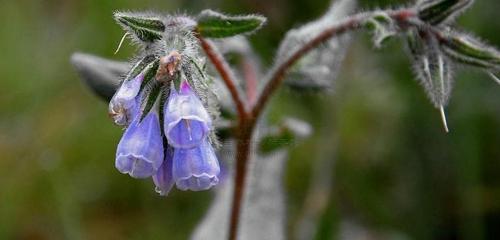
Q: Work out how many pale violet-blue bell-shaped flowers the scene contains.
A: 5